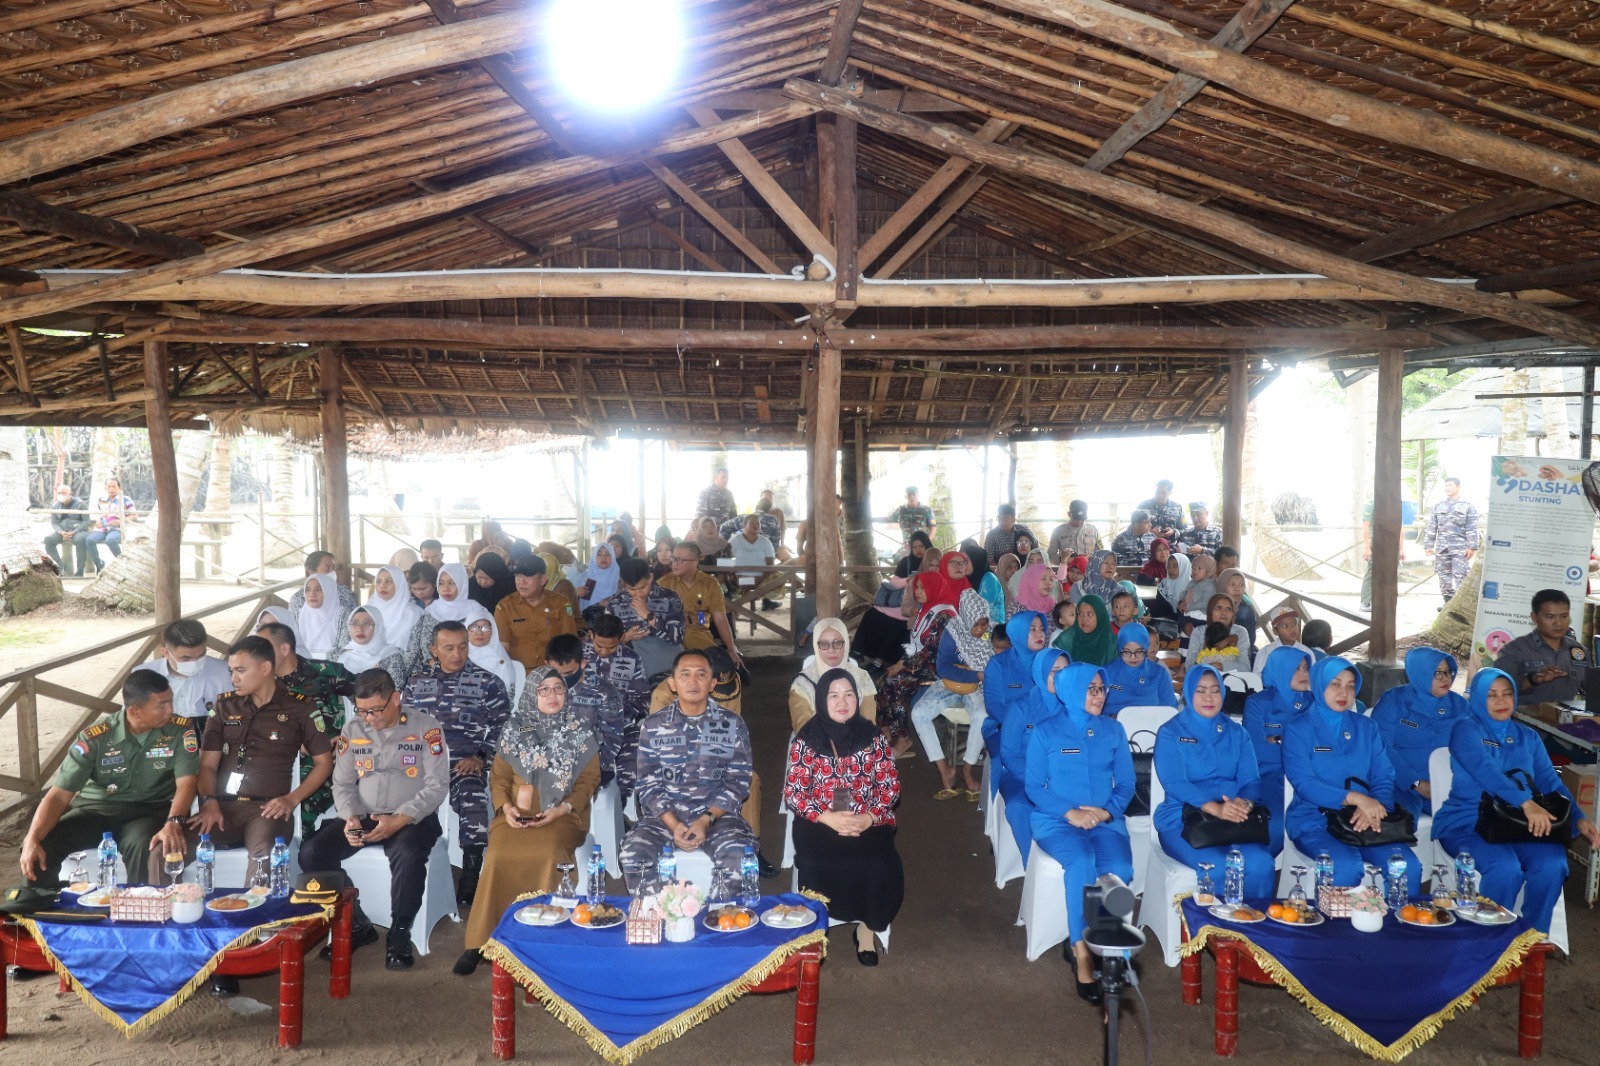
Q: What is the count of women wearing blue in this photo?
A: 9